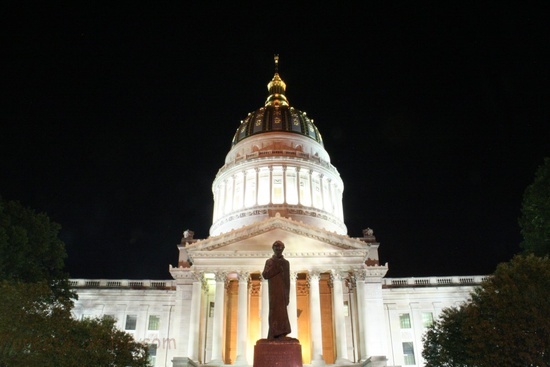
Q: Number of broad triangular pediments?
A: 1